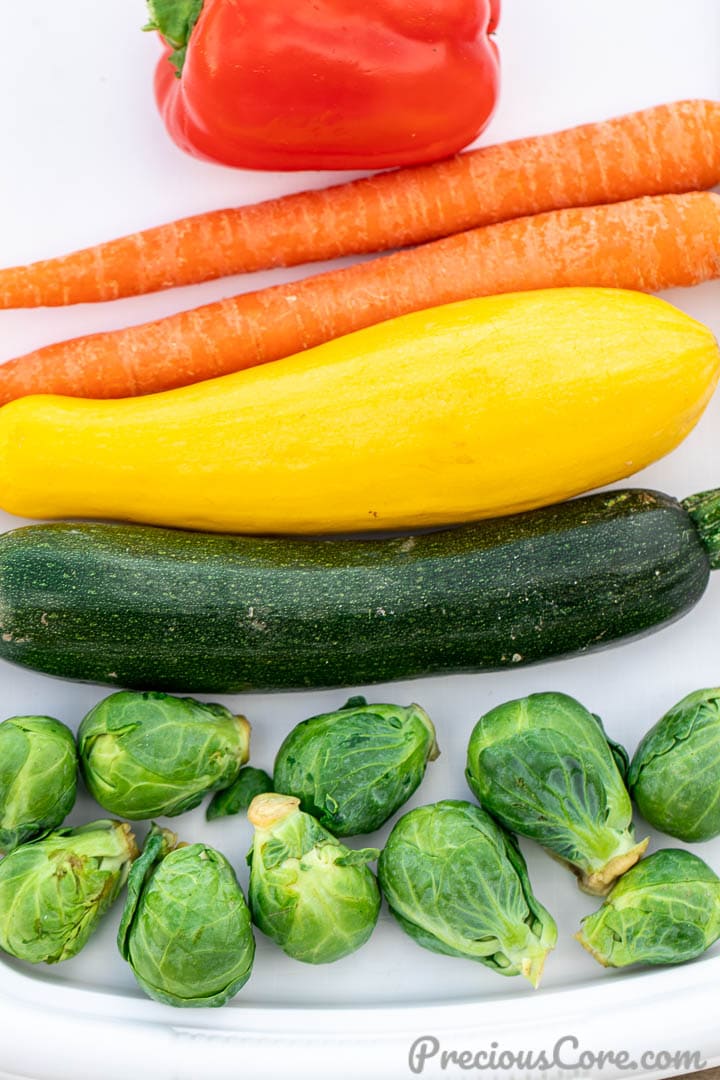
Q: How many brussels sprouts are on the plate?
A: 10